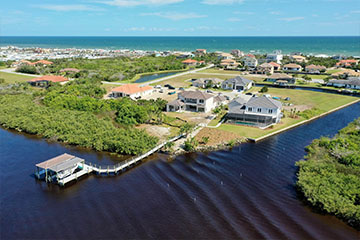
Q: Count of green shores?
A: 2